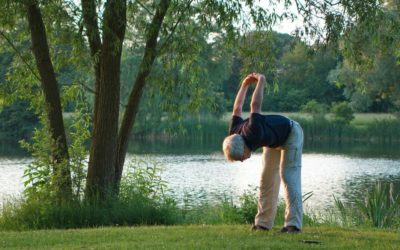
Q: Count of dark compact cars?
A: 0